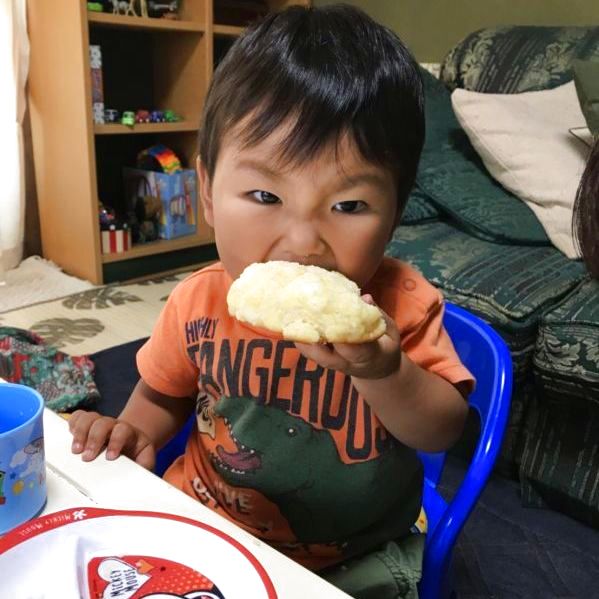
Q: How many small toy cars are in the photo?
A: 5